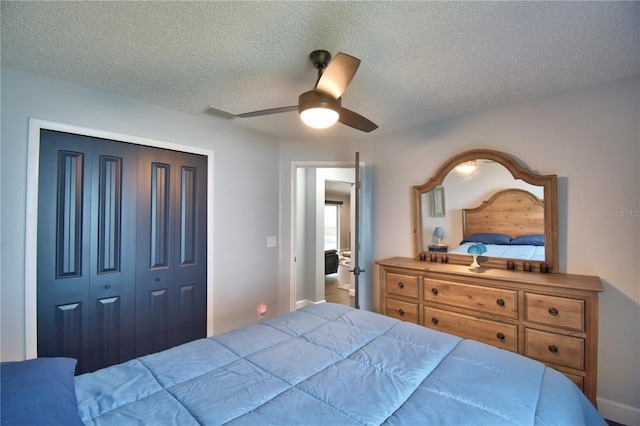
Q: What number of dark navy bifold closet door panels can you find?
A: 4